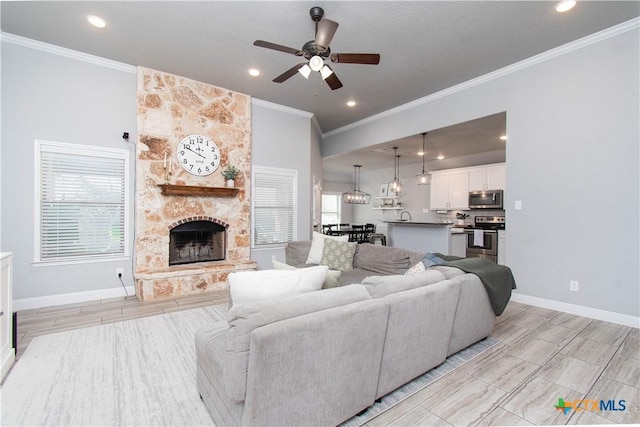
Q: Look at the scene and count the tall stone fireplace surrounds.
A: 1